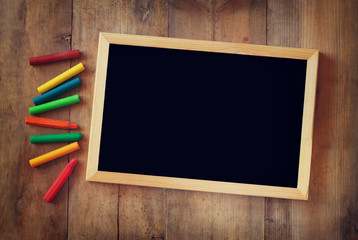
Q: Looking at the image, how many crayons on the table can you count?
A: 8